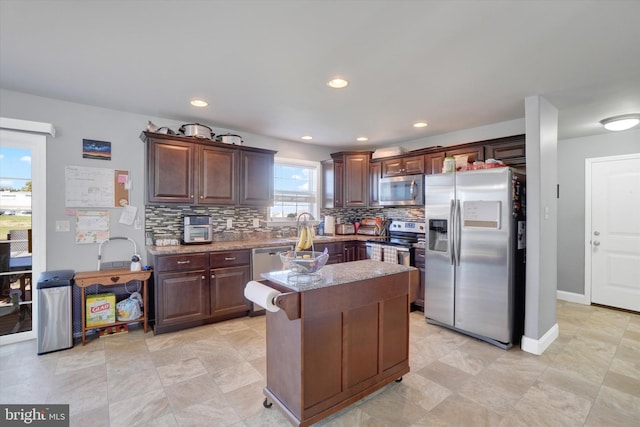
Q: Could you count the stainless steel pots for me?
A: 2